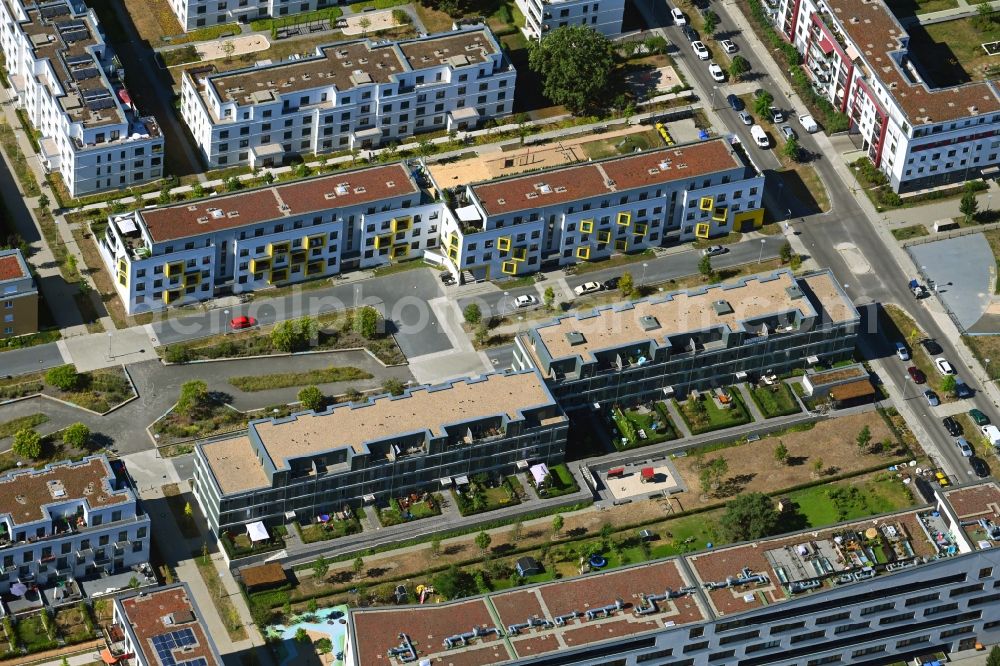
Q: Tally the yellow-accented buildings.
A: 2